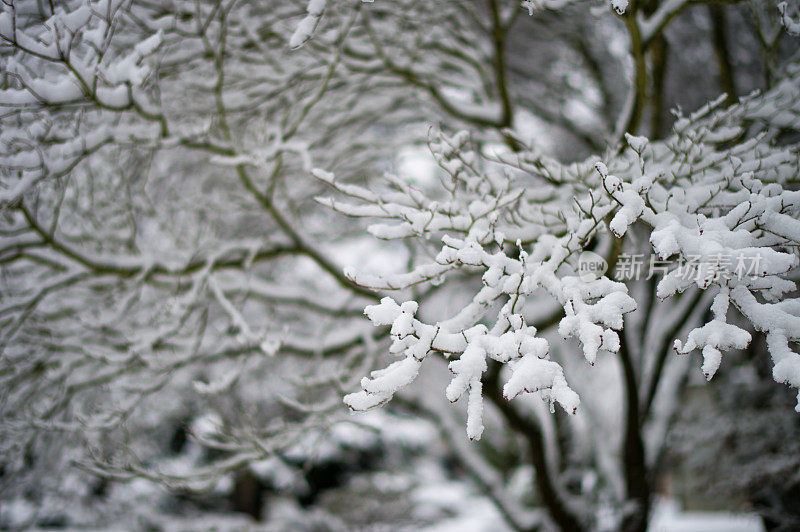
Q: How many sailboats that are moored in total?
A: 0